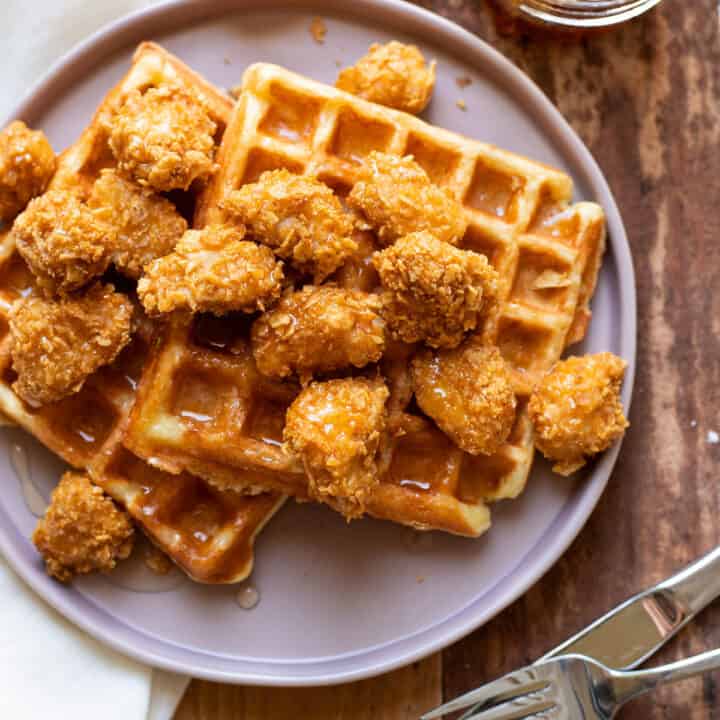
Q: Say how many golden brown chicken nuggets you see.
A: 15